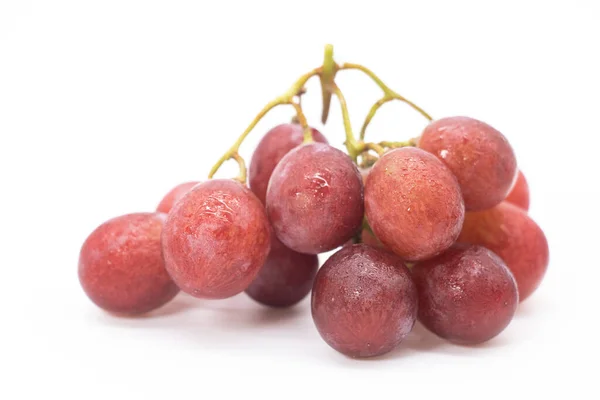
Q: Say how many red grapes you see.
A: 12